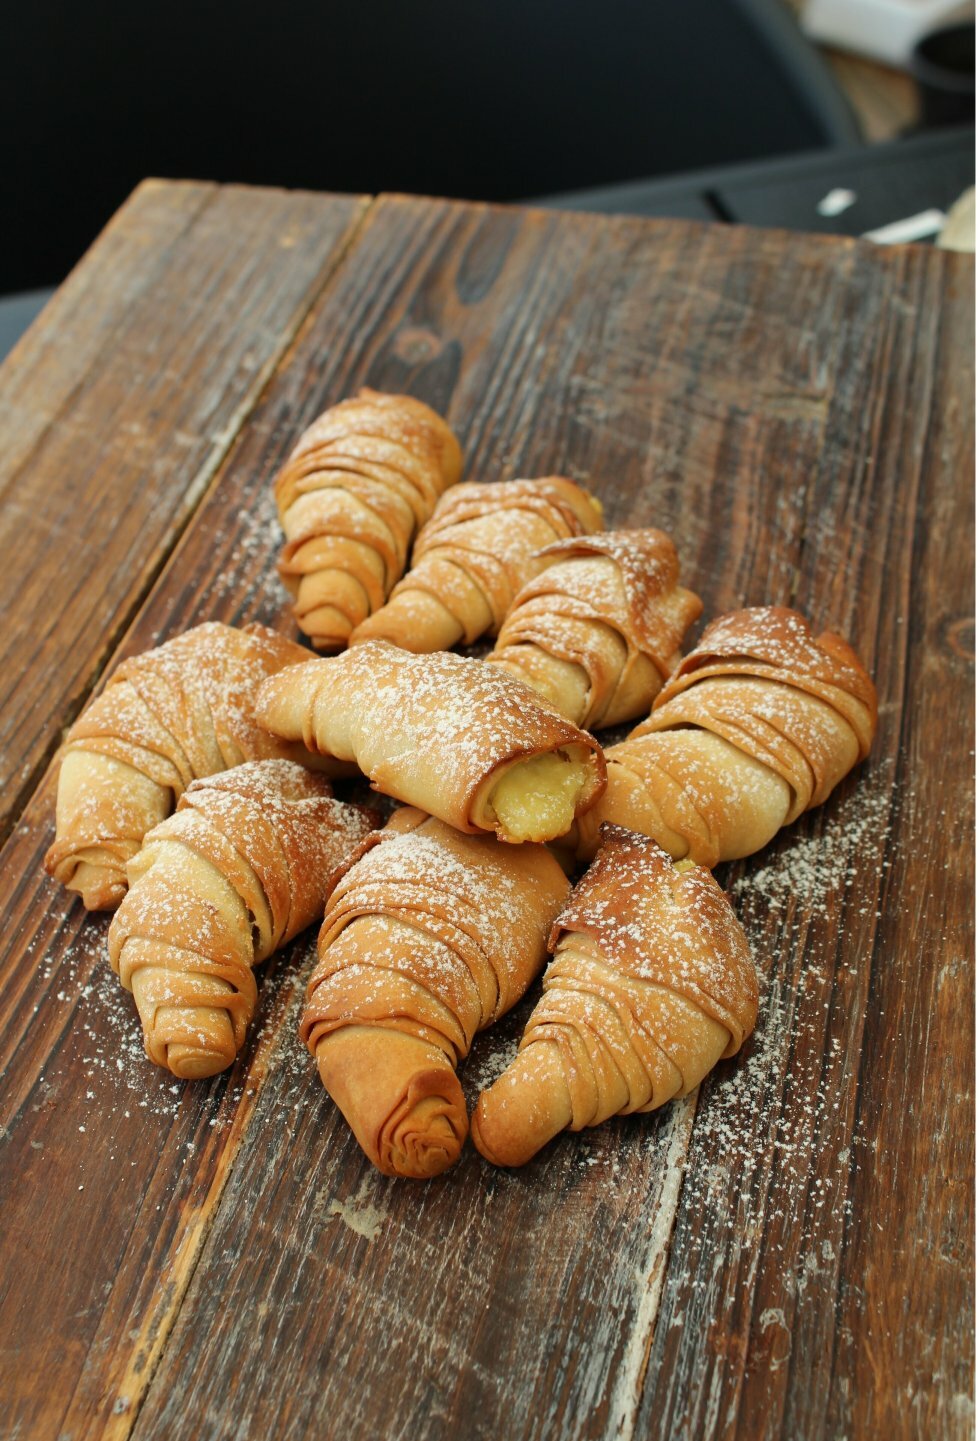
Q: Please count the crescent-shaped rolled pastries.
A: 9